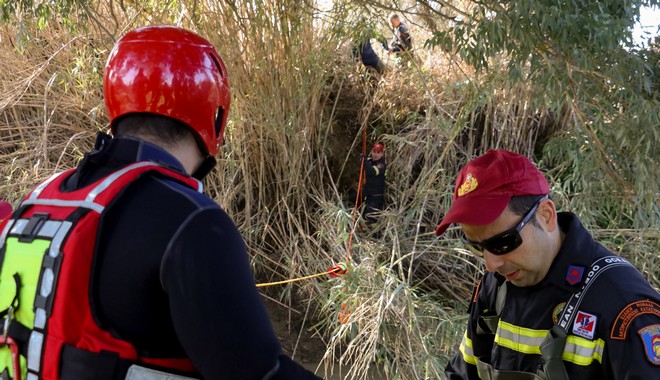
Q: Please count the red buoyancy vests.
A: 1